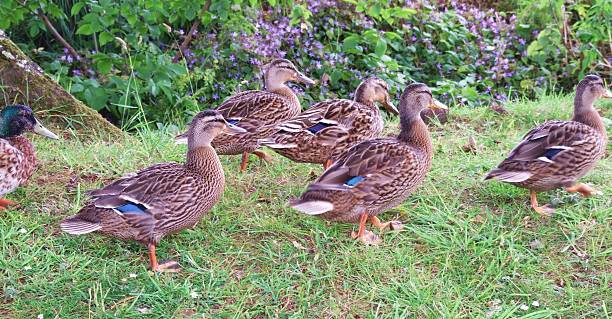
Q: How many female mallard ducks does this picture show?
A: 5